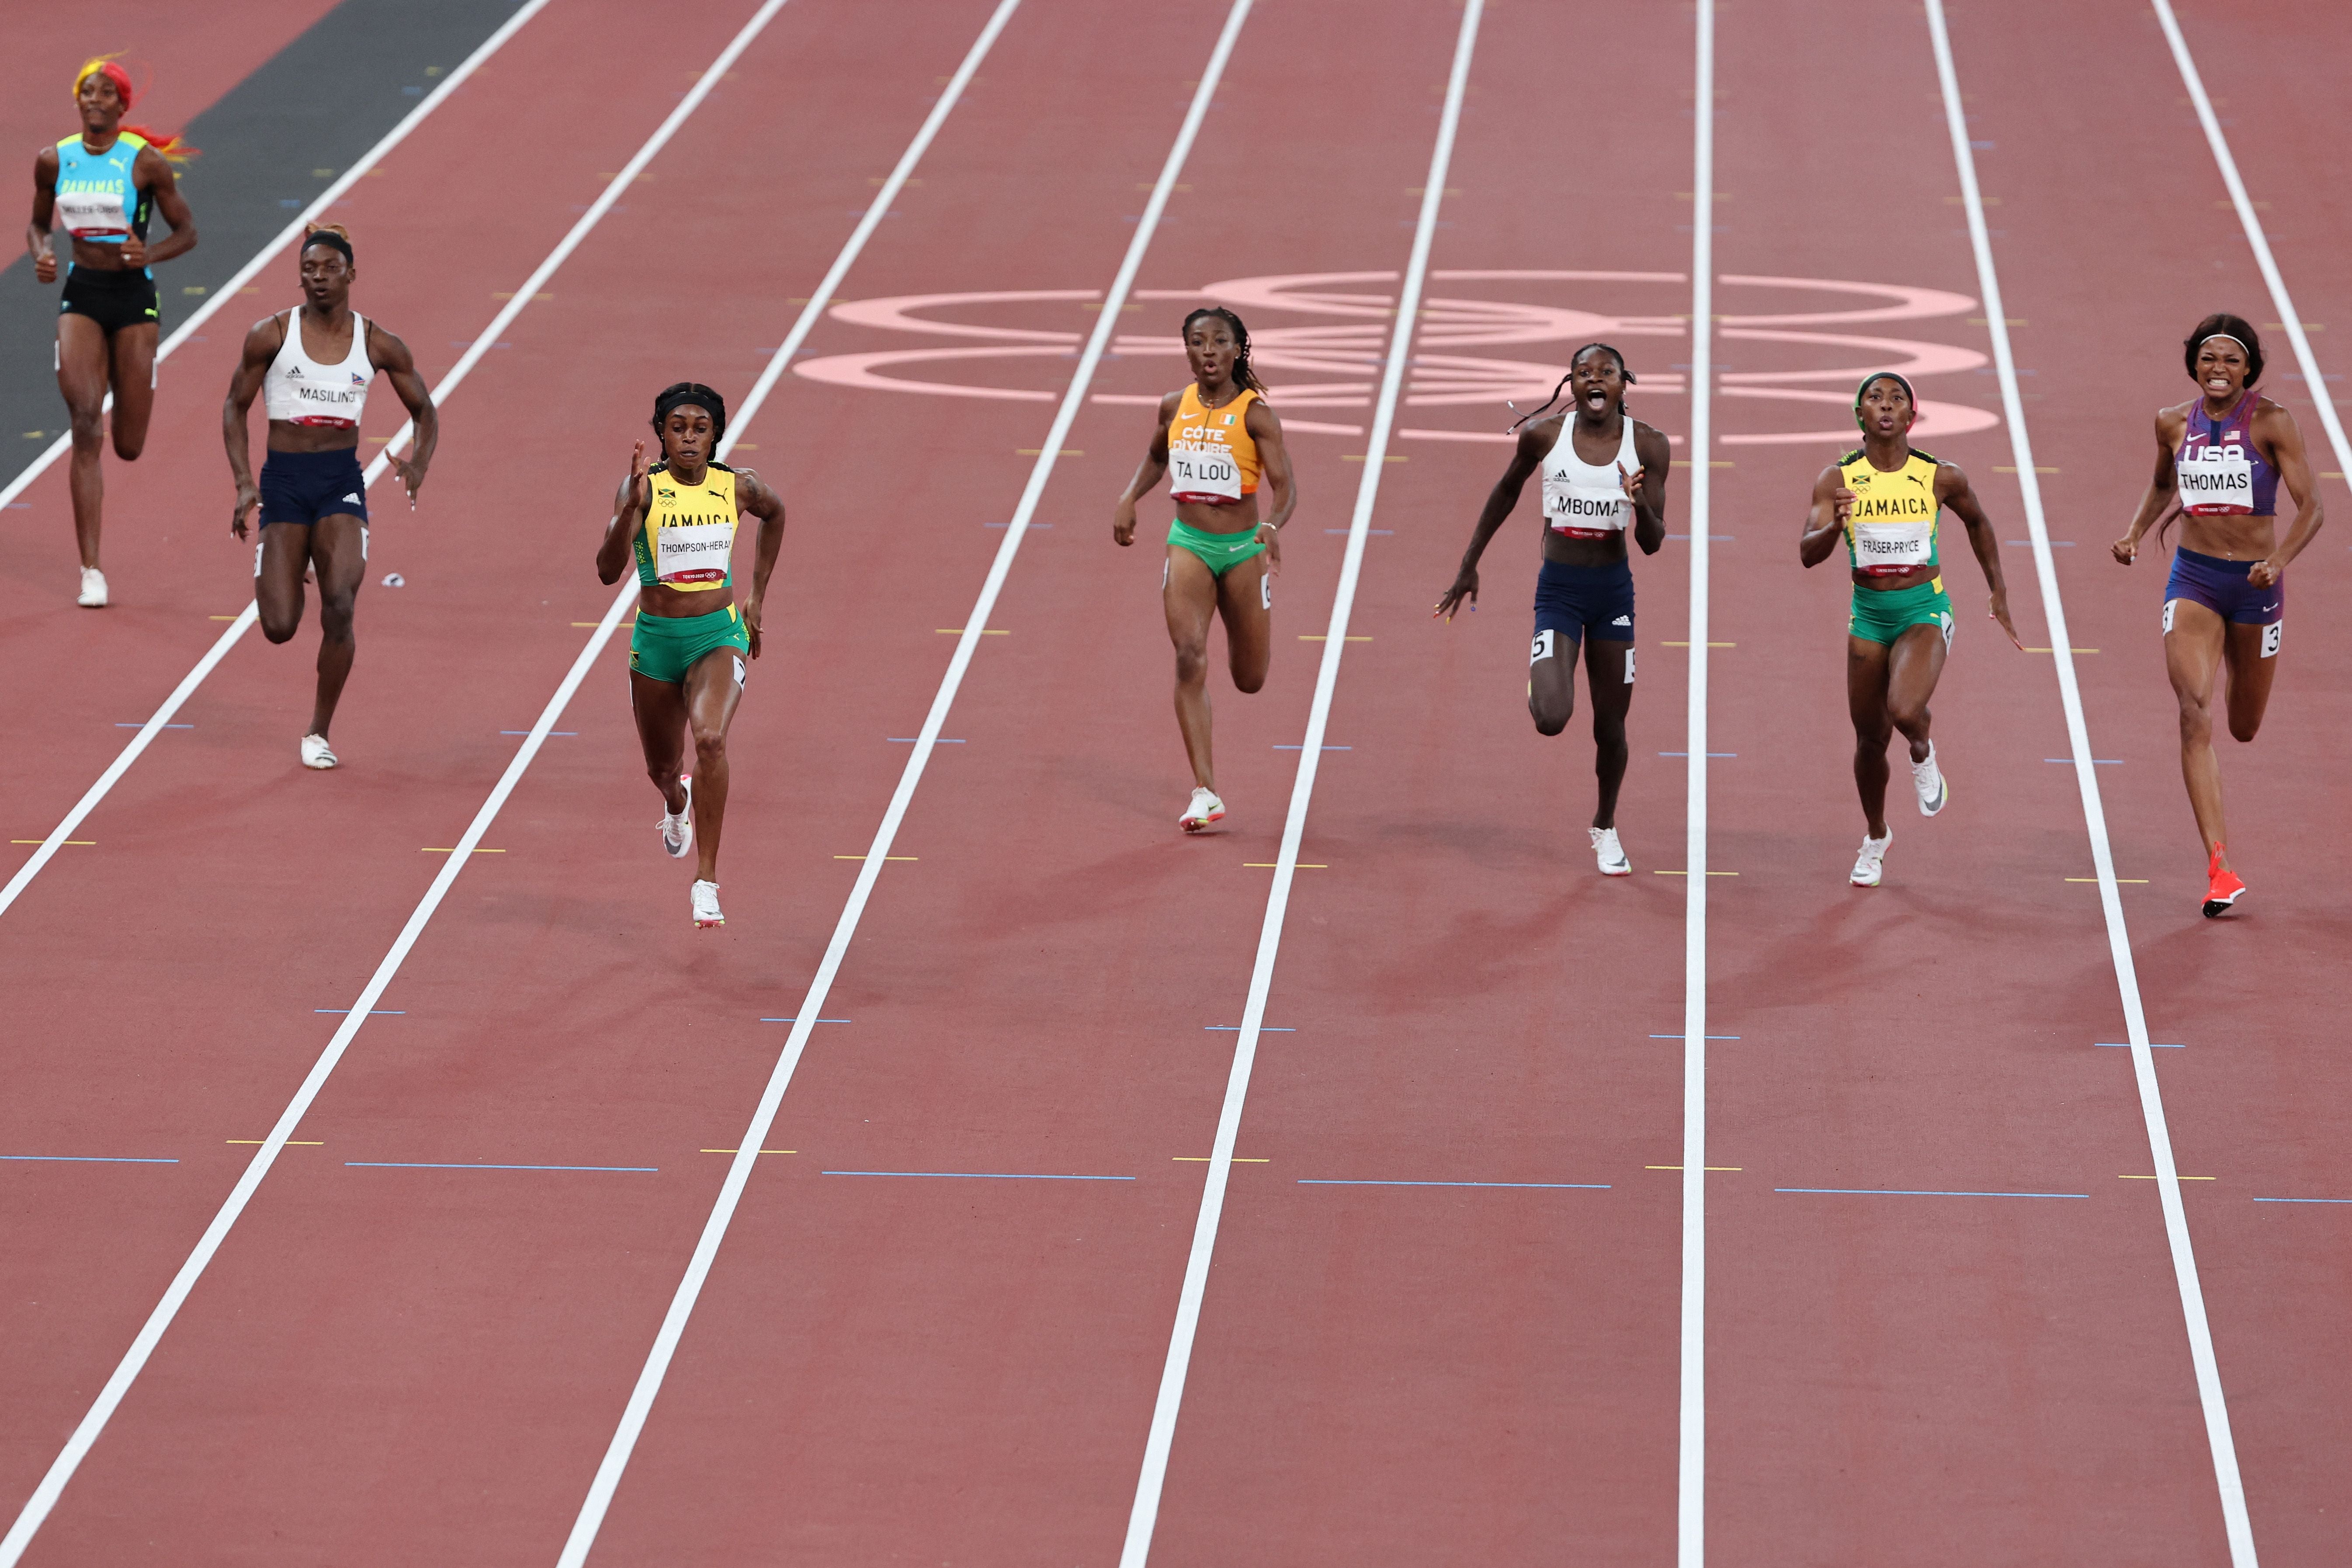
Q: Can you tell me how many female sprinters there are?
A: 7